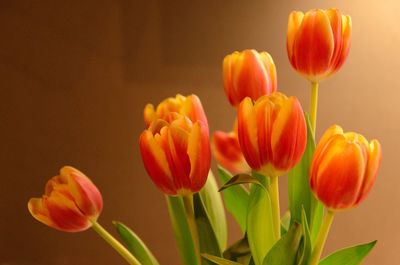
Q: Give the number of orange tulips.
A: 8